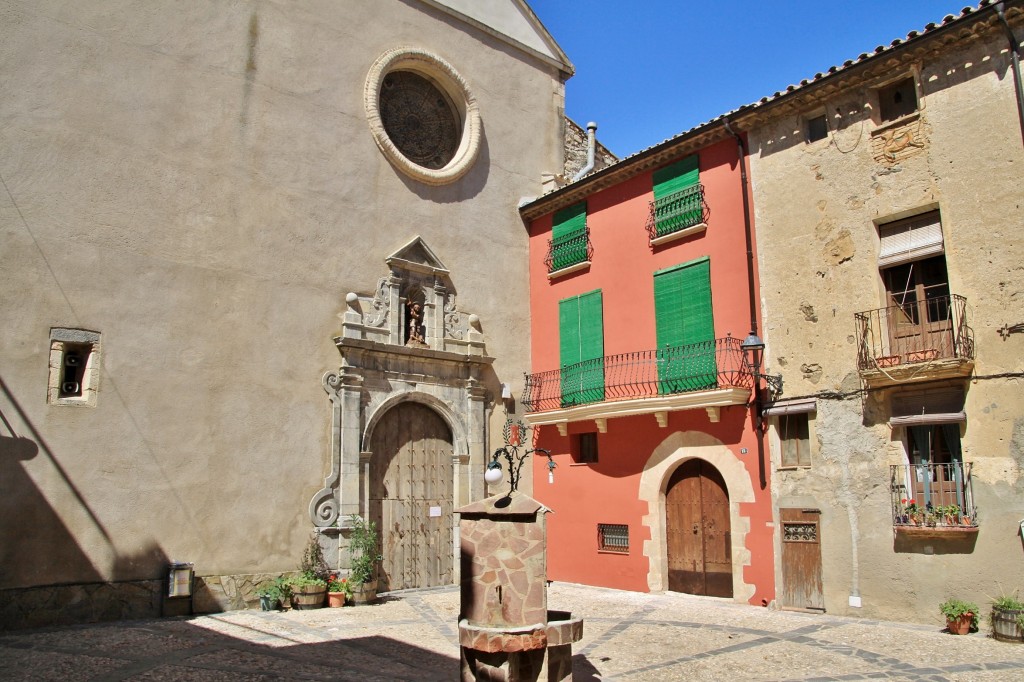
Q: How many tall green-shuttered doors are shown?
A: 2